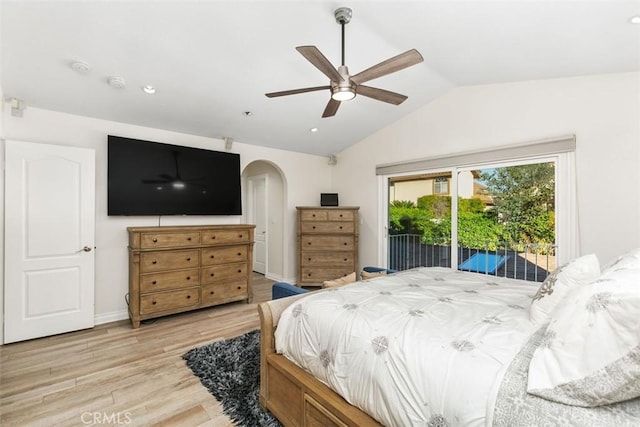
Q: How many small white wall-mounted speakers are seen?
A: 3